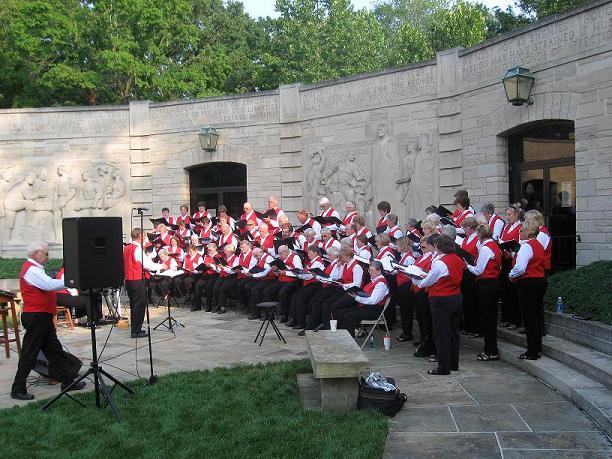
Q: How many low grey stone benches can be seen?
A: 1